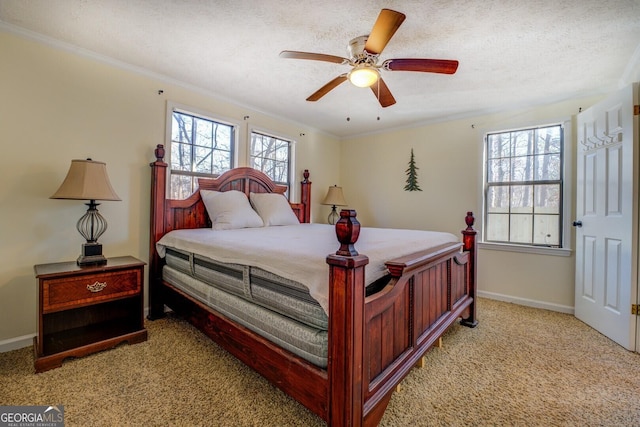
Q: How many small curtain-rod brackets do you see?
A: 5